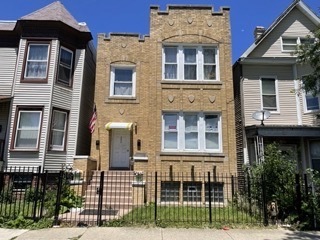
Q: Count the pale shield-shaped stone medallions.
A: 8